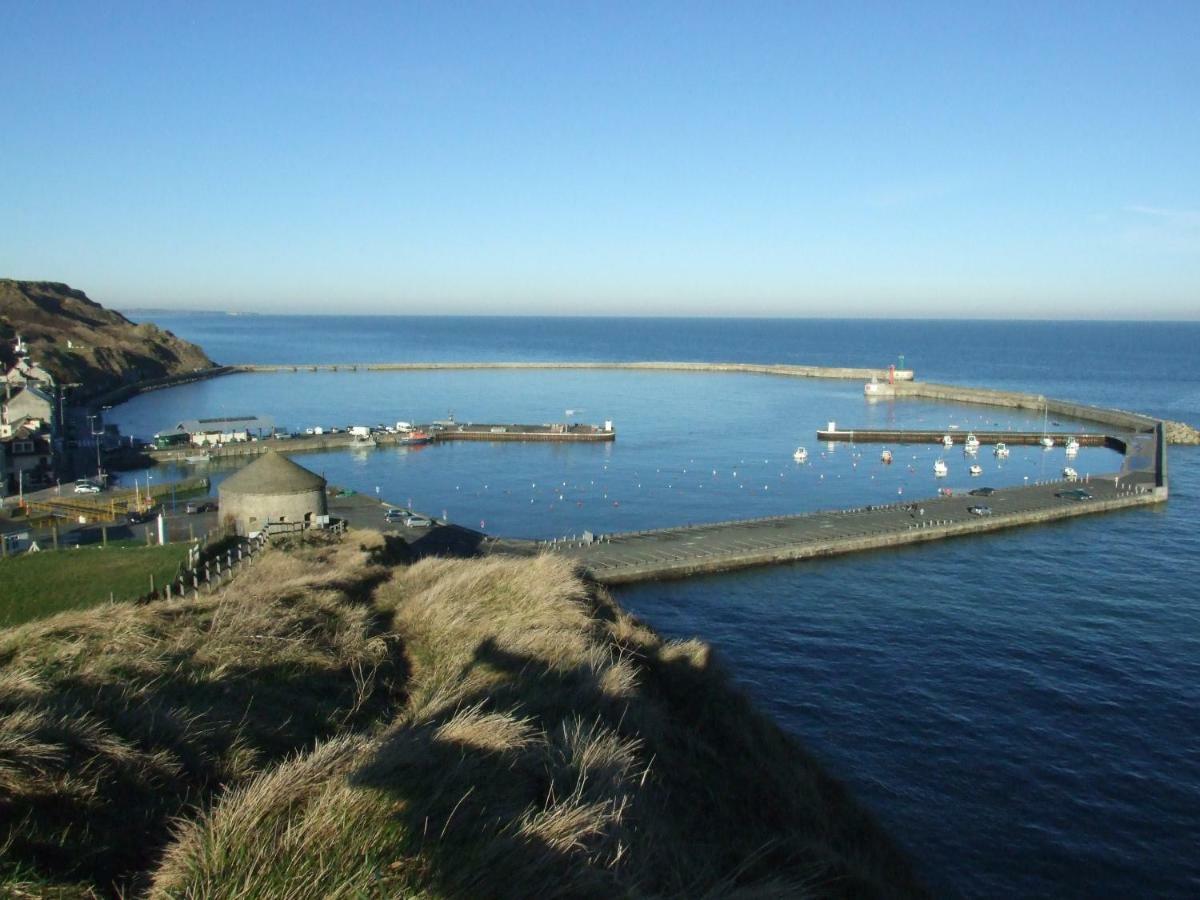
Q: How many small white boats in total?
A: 10